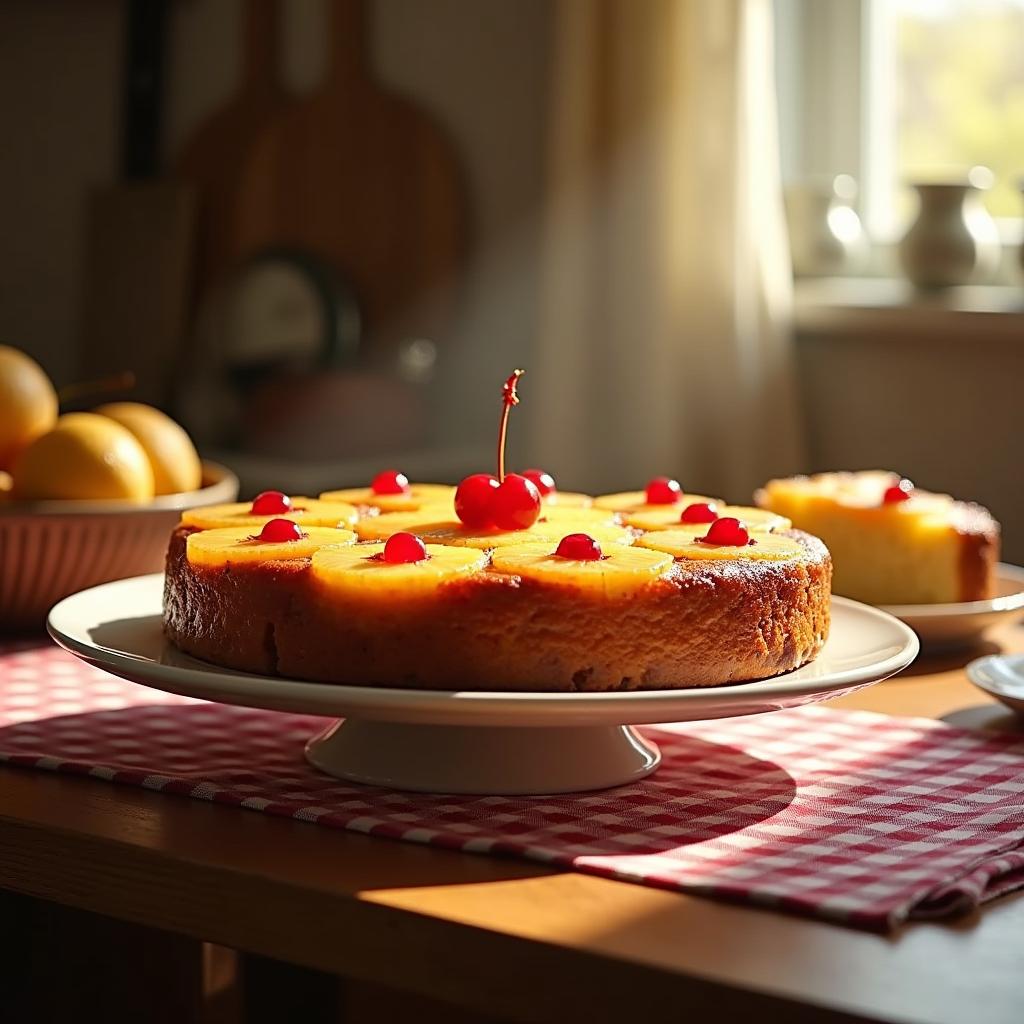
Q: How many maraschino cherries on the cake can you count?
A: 11